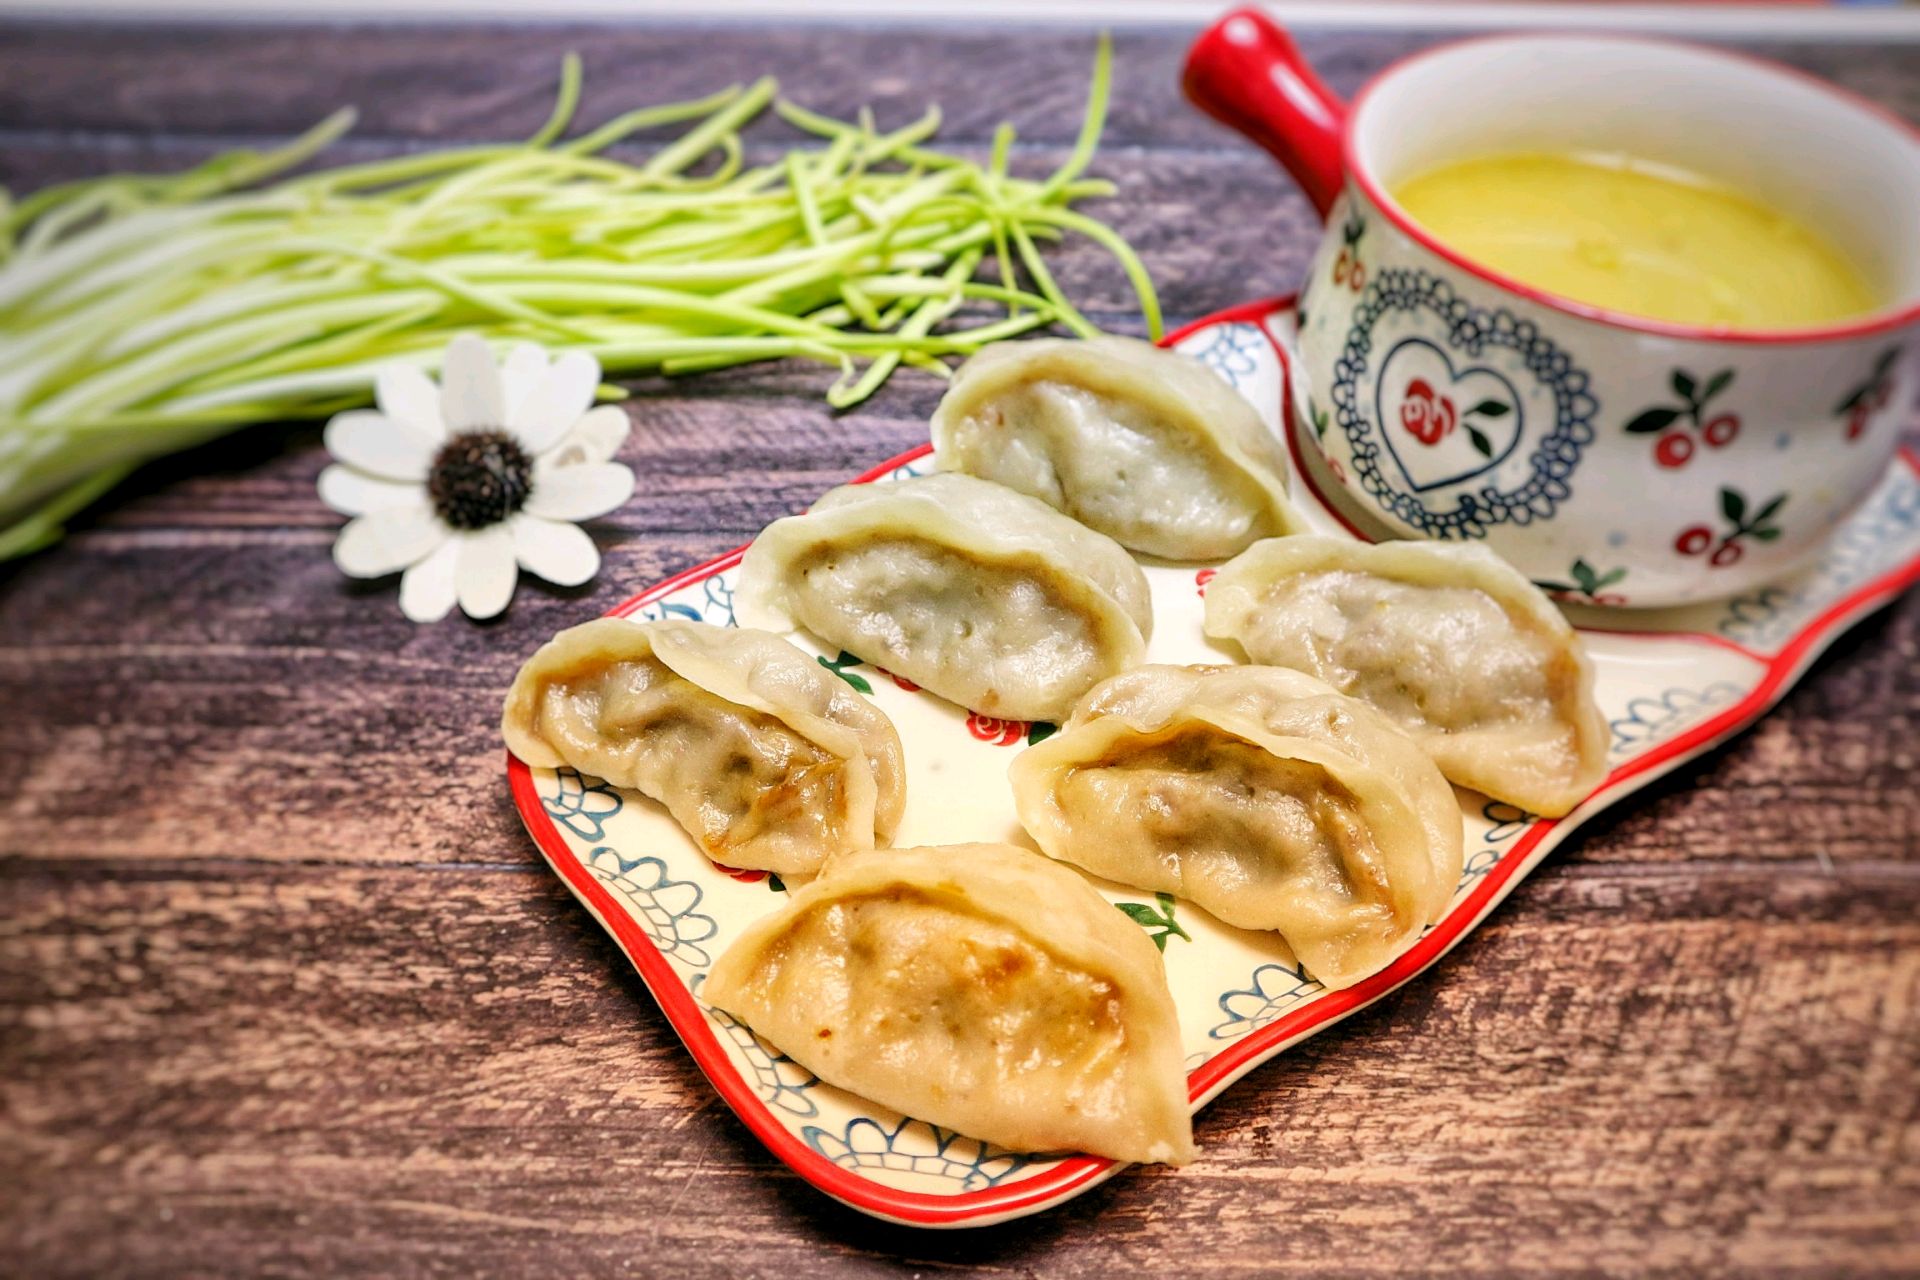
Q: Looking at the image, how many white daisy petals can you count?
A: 12